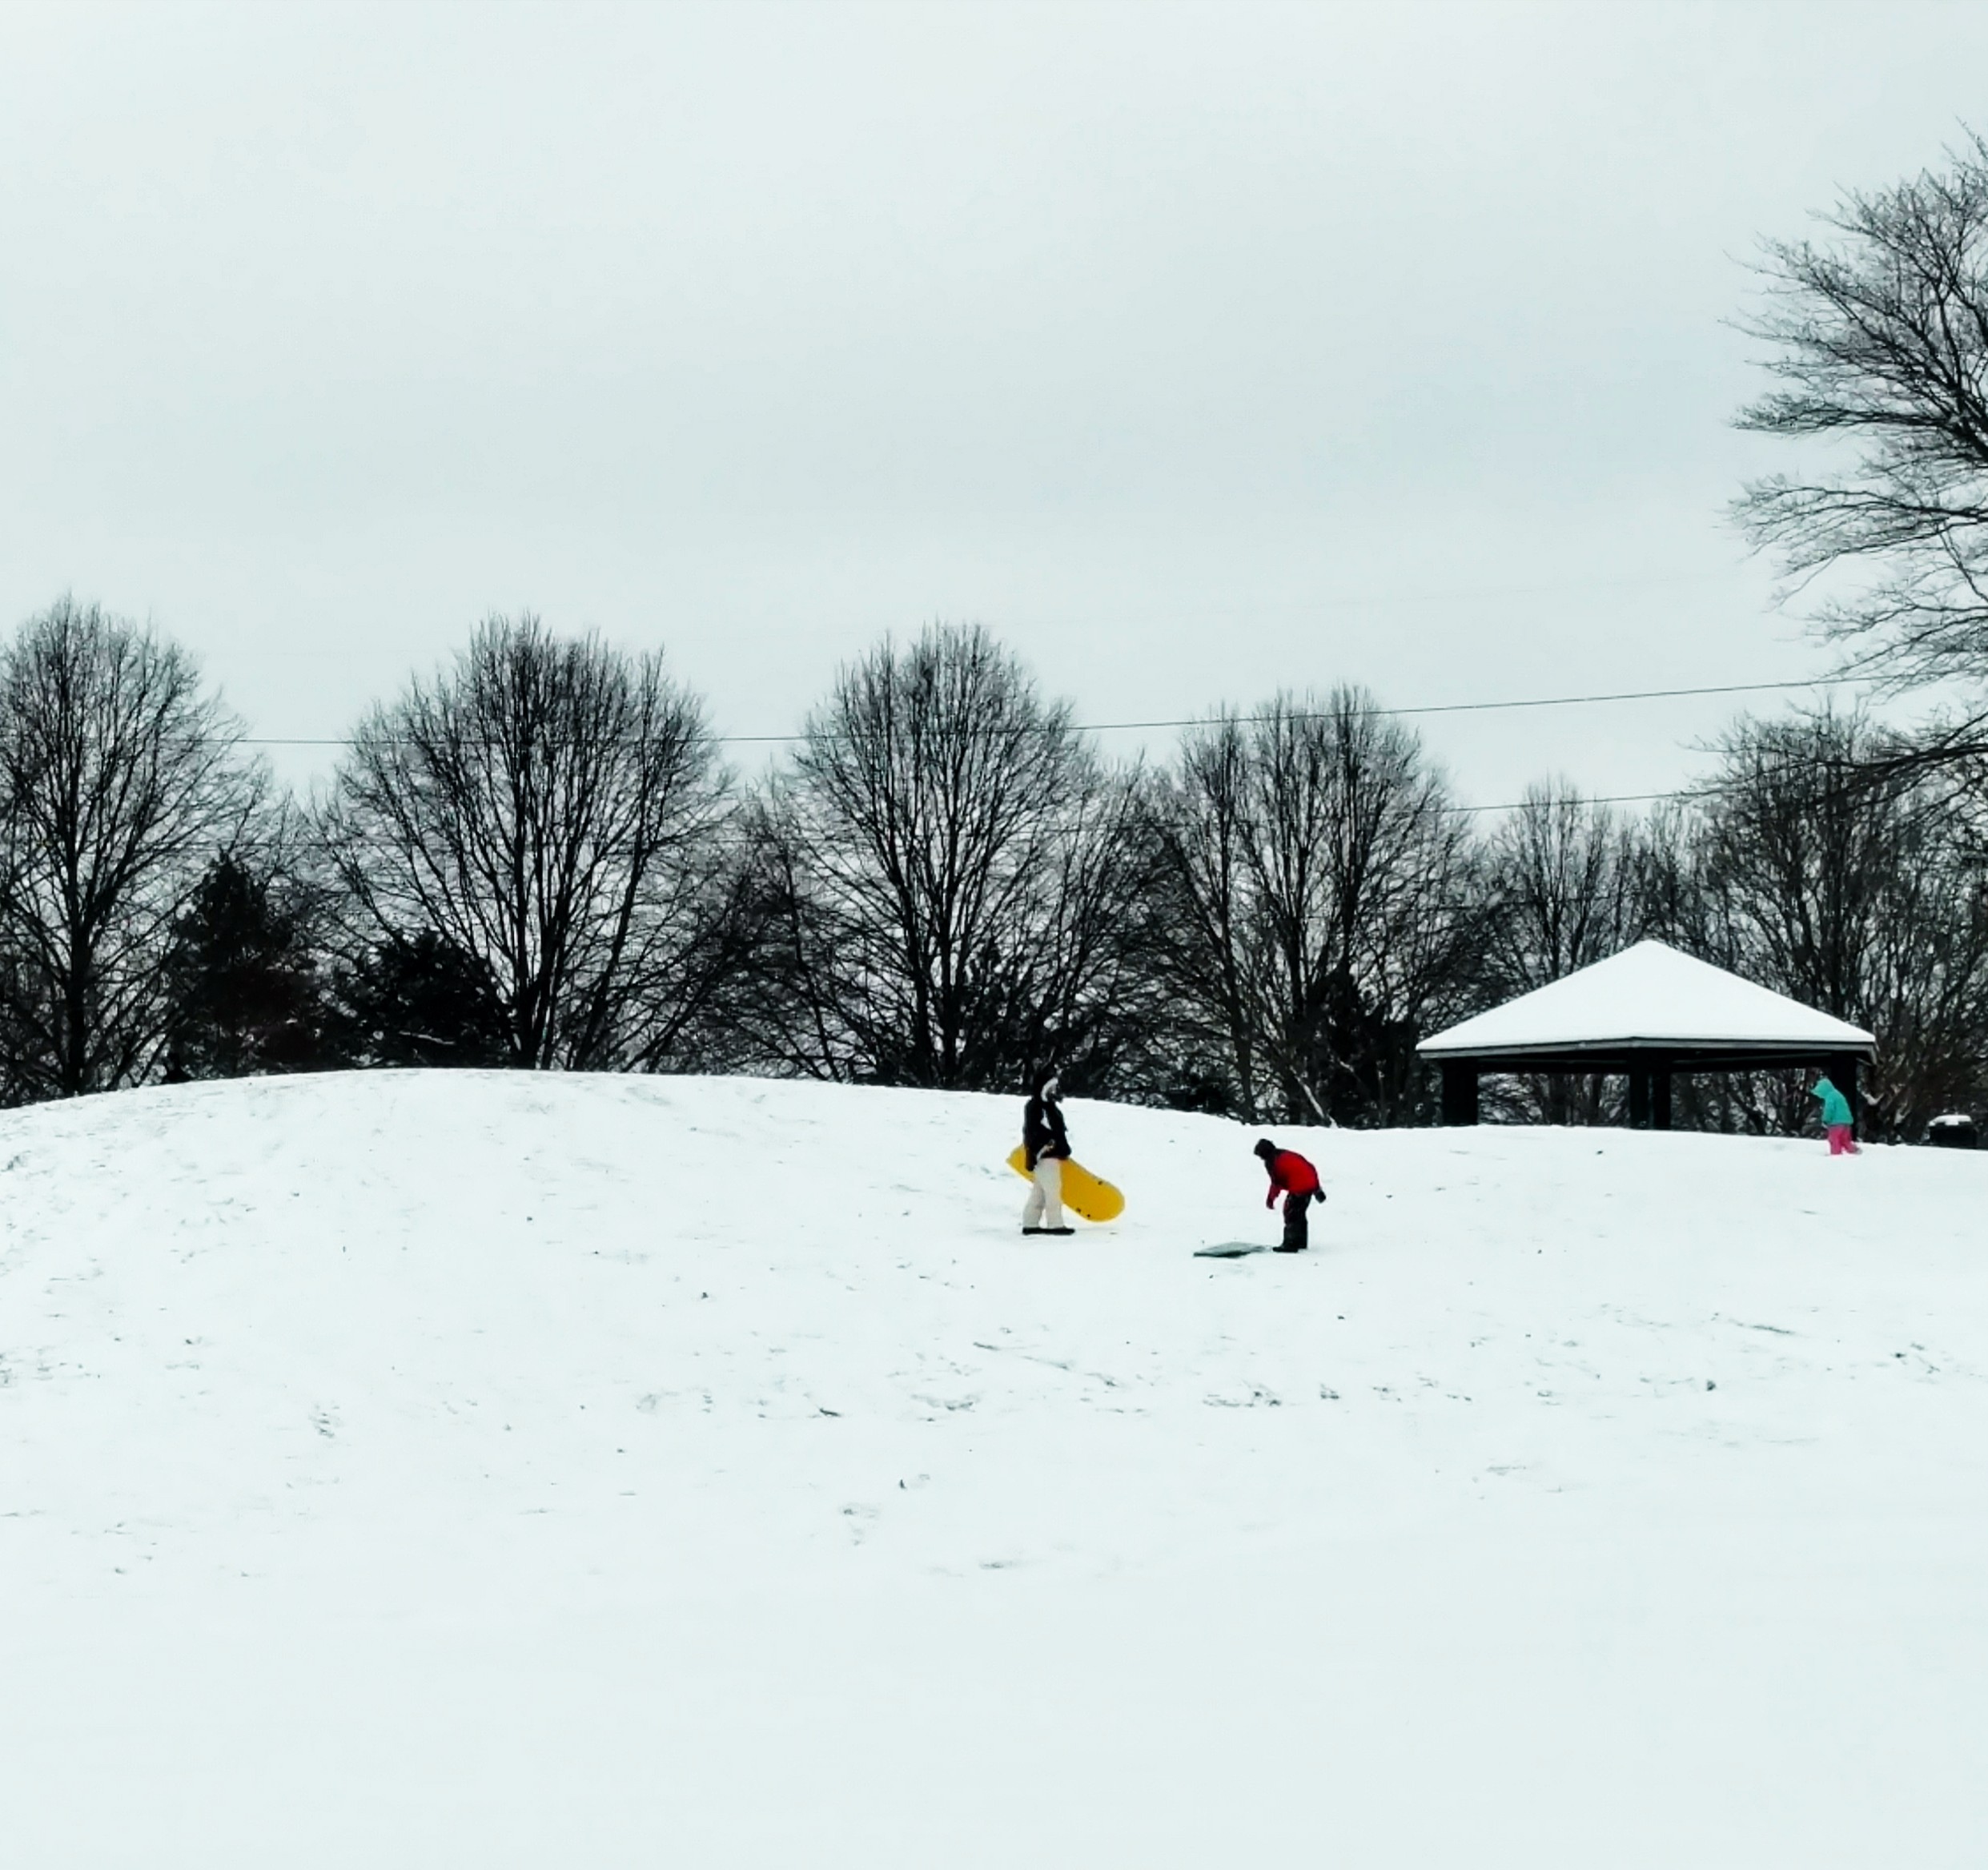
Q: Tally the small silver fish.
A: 0